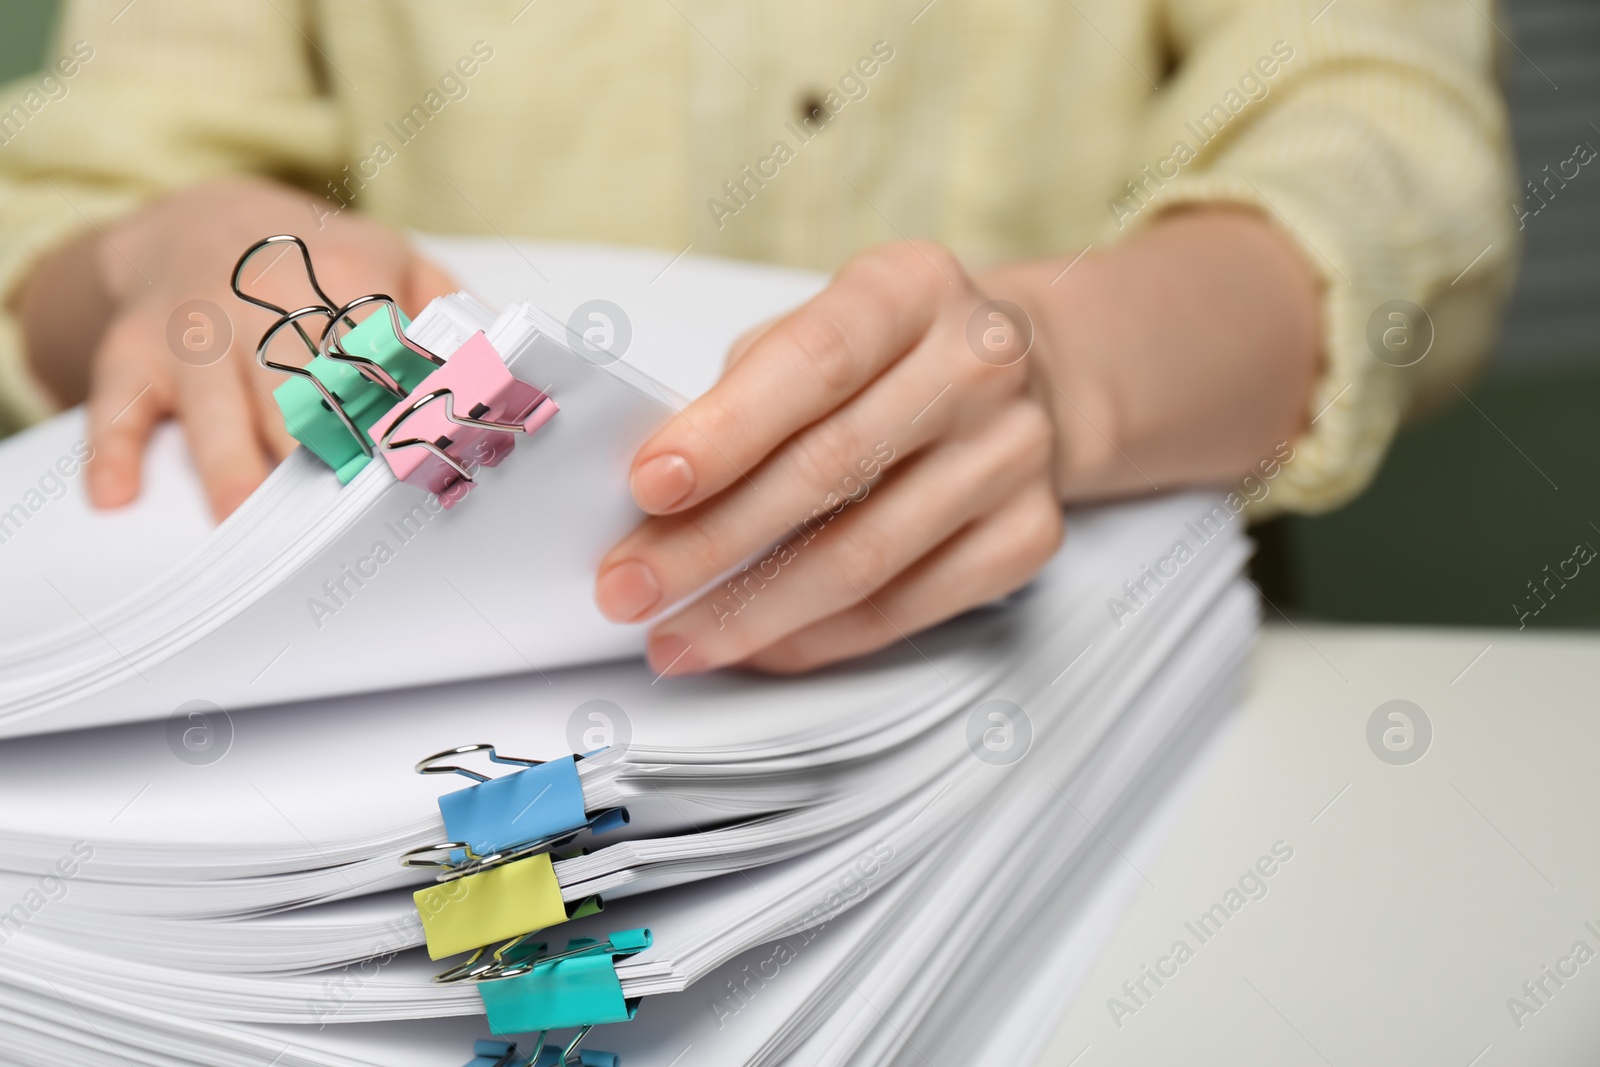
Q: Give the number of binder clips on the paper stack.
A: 6